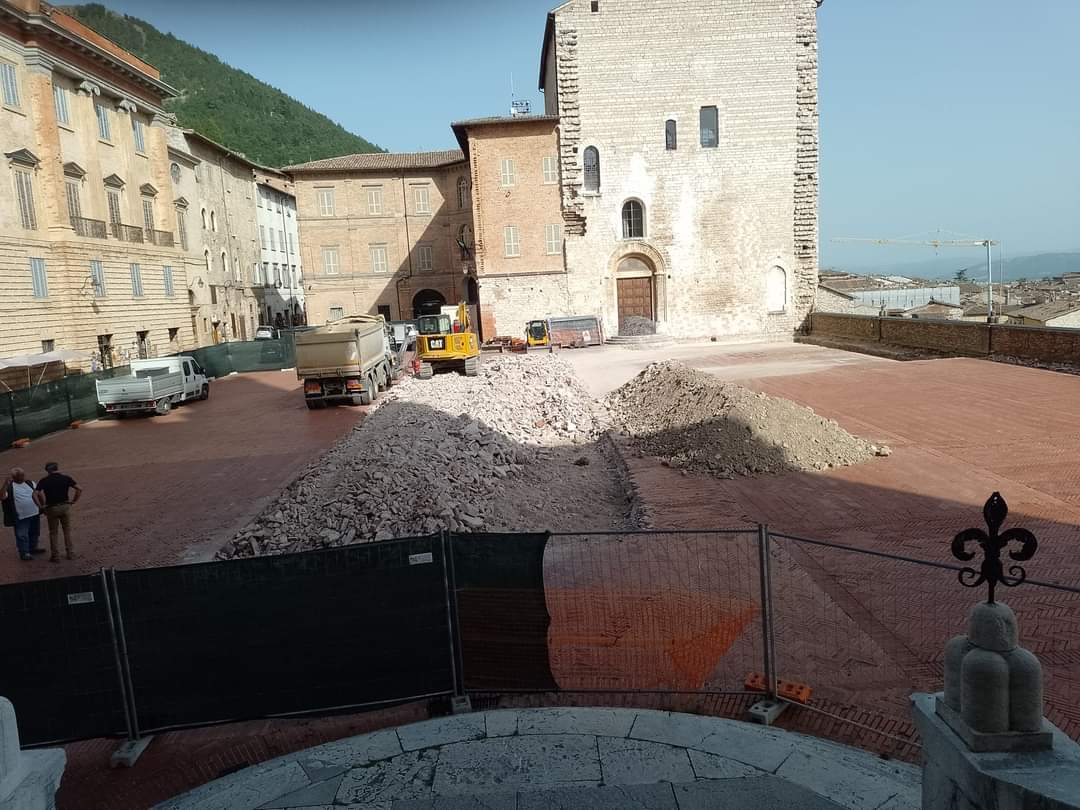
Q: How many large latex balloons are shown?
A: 0